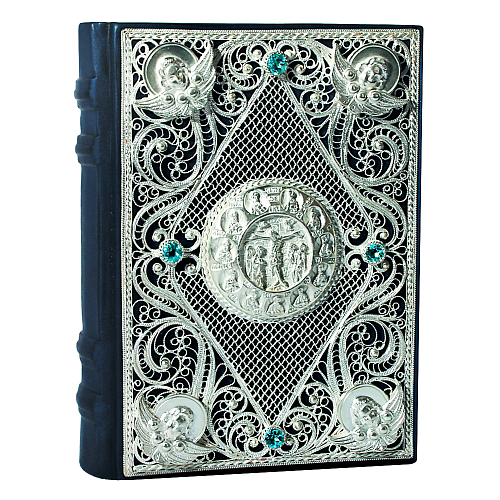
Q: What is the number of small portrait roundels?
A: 11